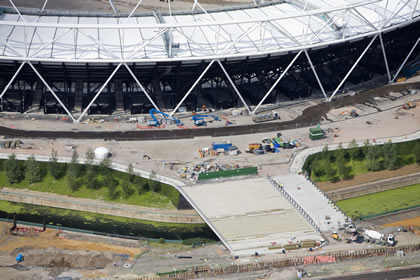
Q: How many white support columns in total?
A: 11